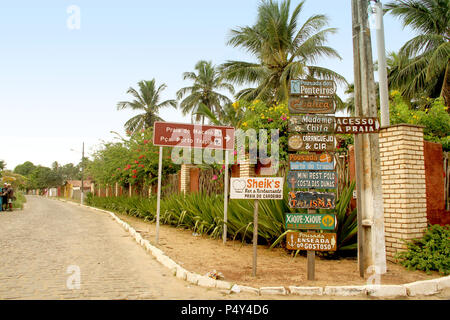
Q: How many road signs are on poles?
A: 12